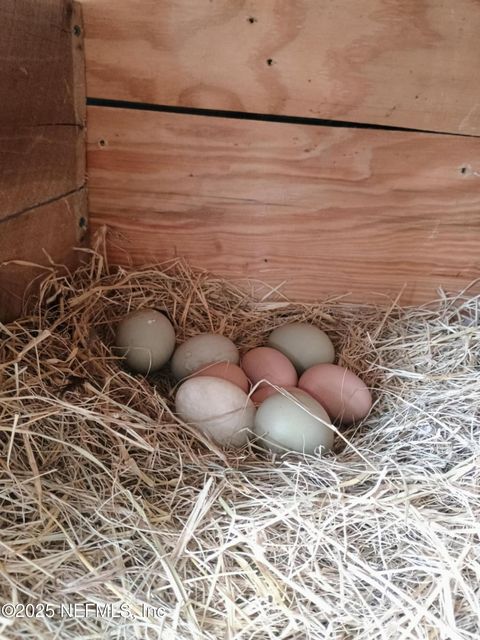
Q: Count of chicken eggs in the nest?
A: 9